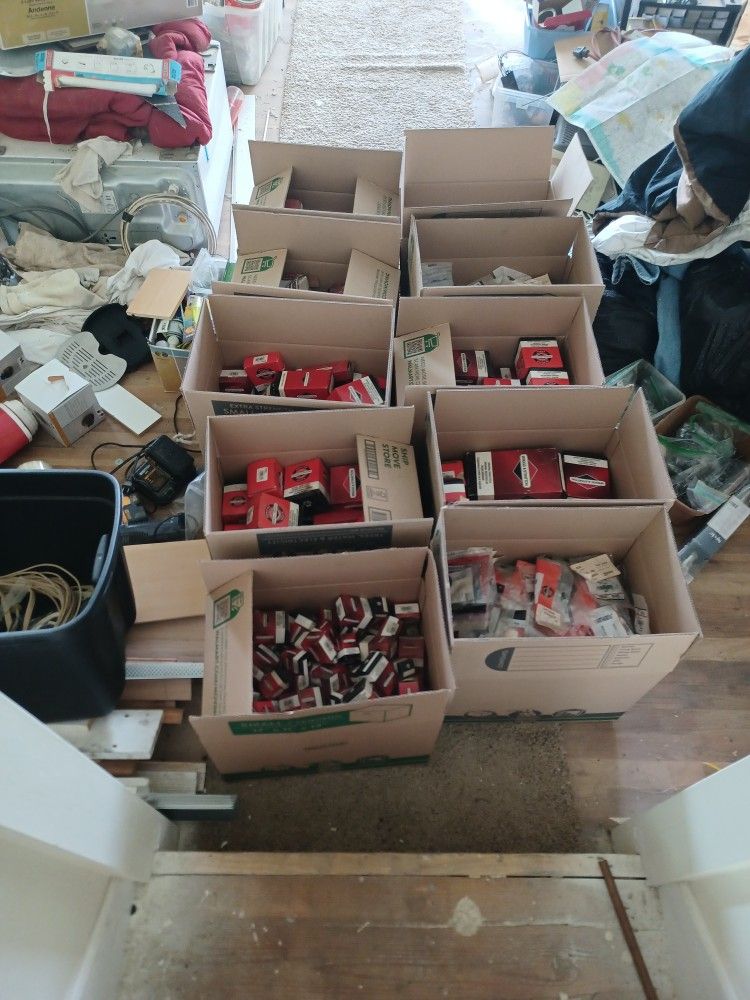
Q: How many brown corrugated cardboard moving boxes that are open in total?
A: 10